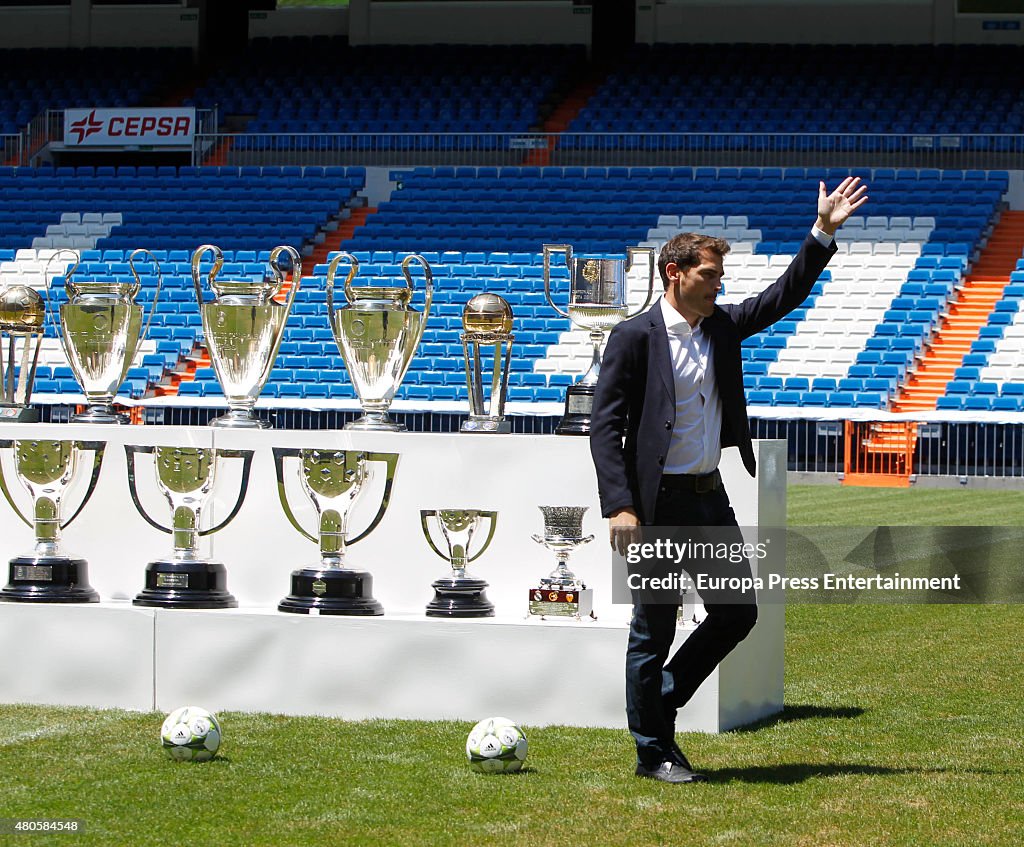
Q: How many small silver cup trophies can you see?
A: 2